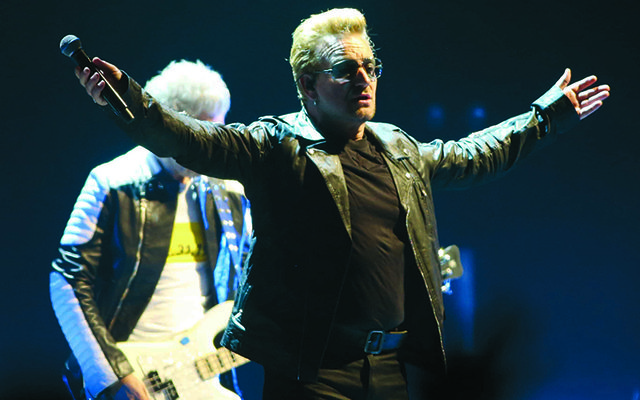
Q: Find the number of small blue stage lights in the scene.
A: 2